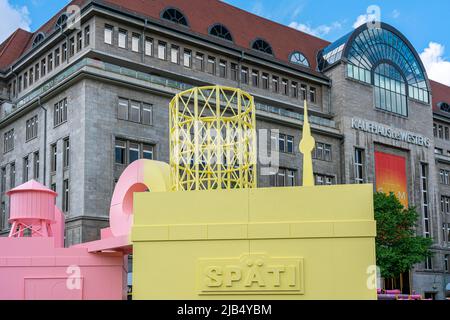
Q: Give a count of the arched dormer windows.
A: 7